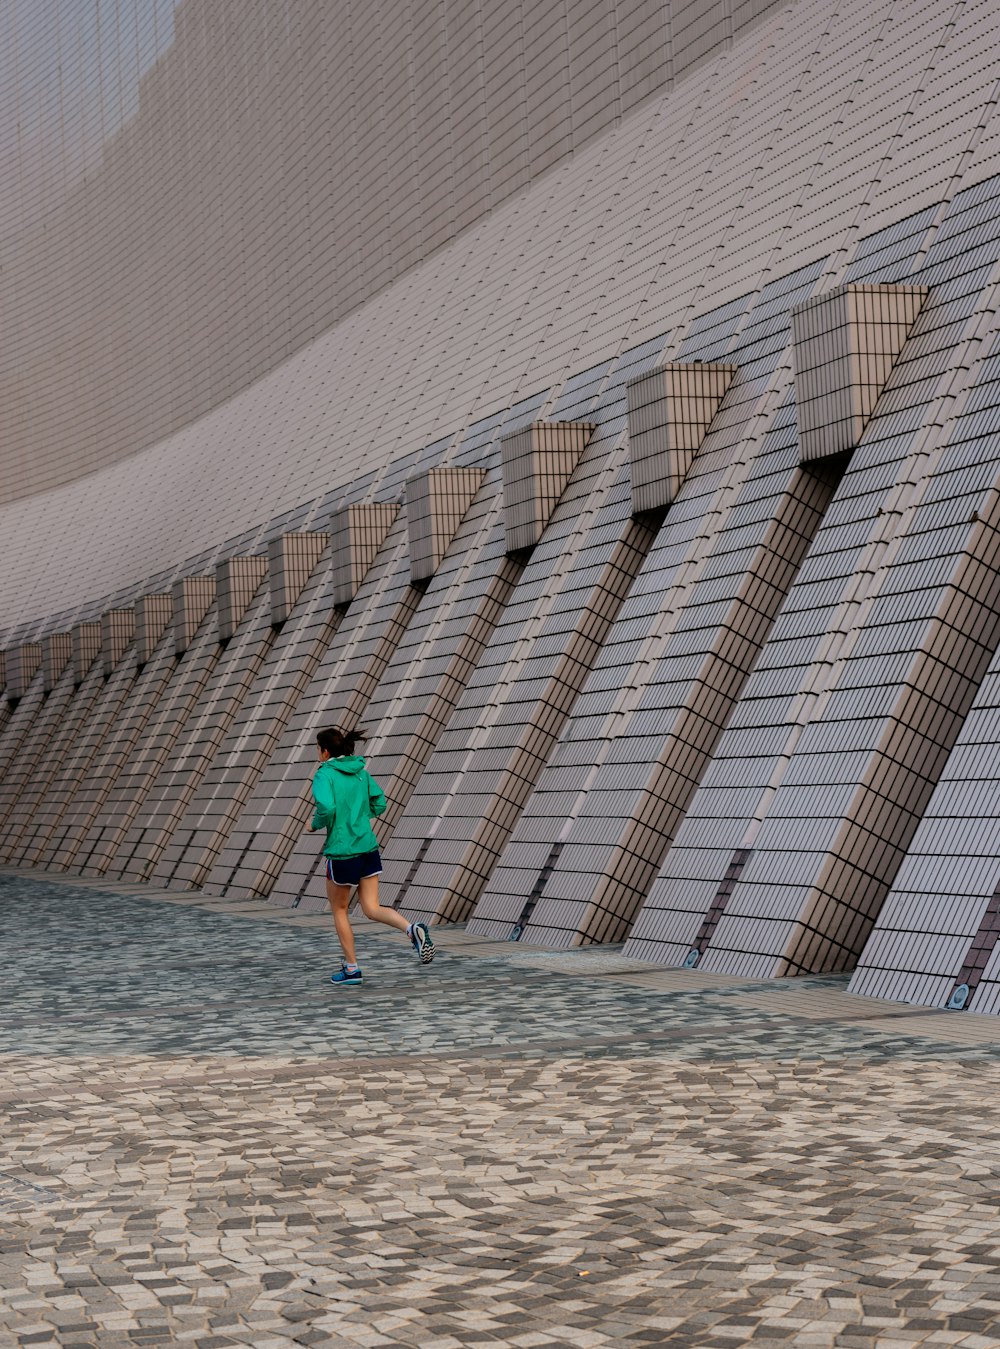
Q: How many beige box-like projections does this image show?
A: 14